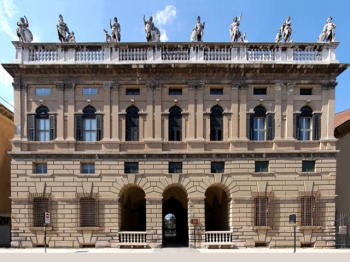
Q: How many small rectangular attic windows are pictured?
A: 7